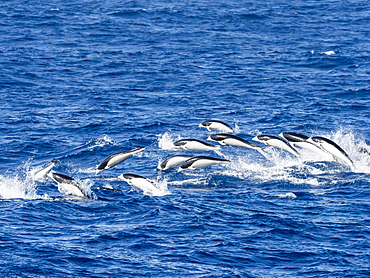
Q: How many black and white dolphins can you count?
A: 12